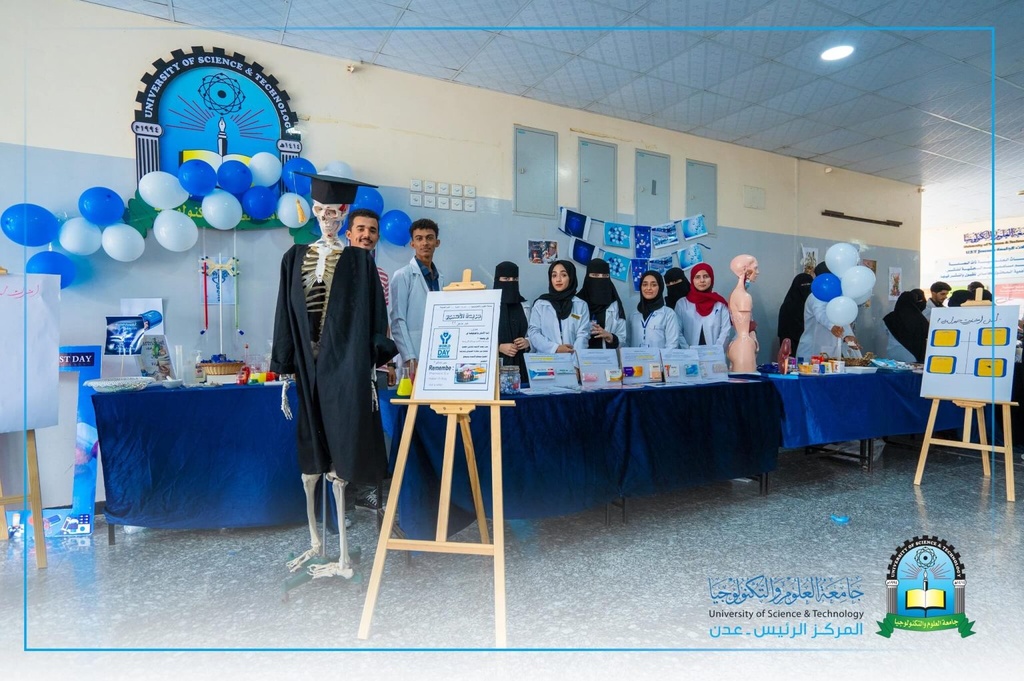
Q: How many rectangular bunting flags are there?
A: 10